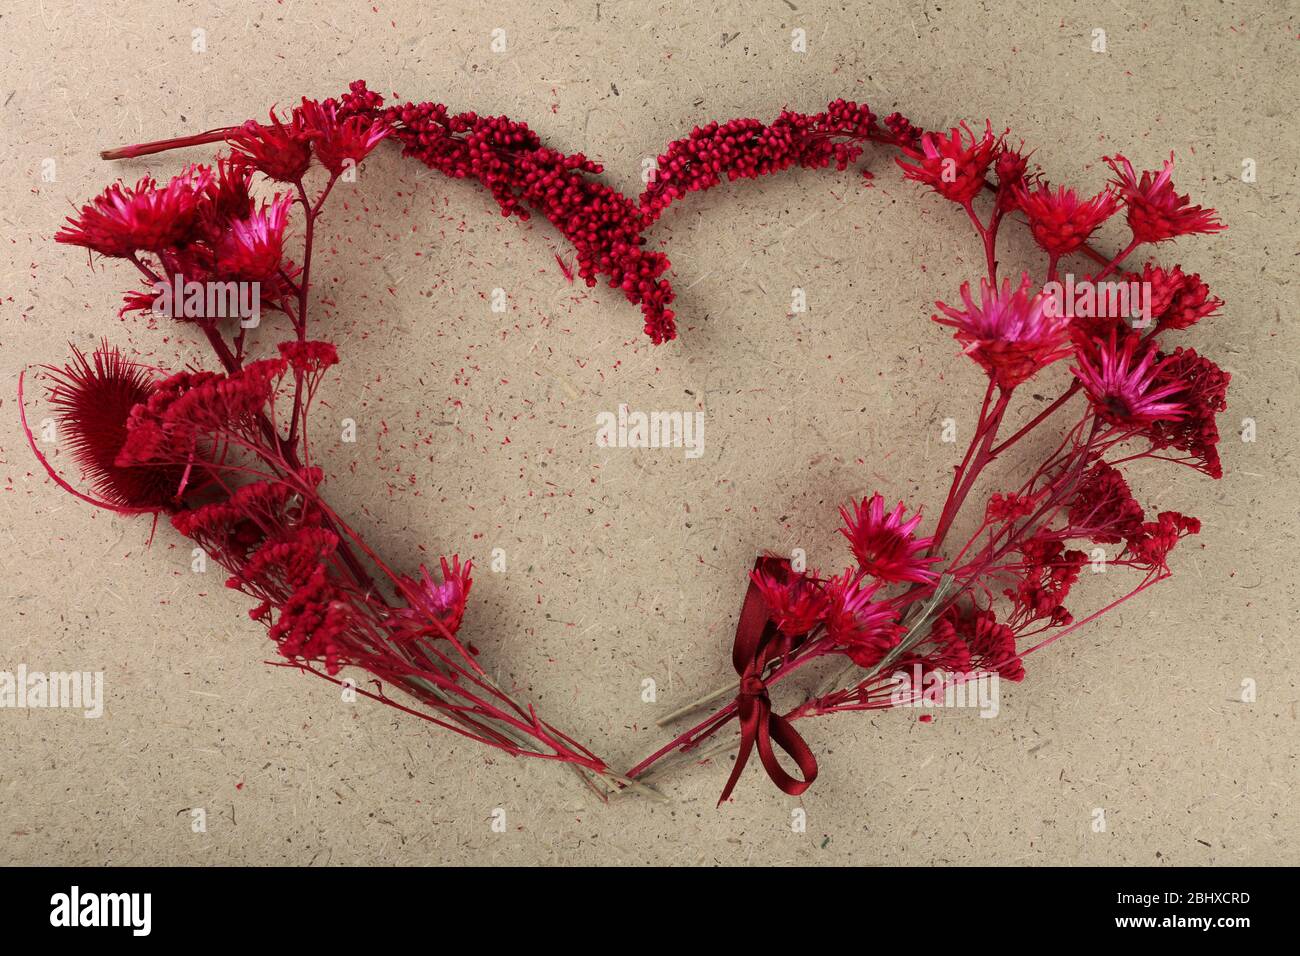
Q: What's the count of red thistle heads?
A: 1